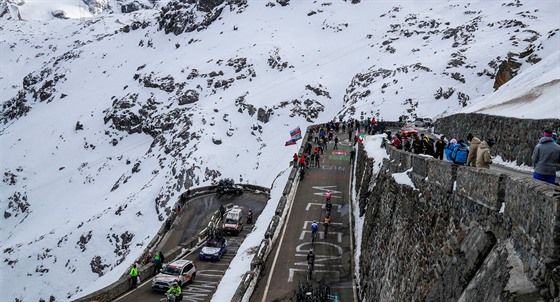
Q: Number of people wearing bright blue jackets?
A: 2